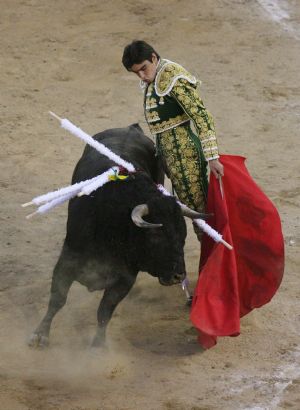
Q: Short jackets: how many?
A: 1